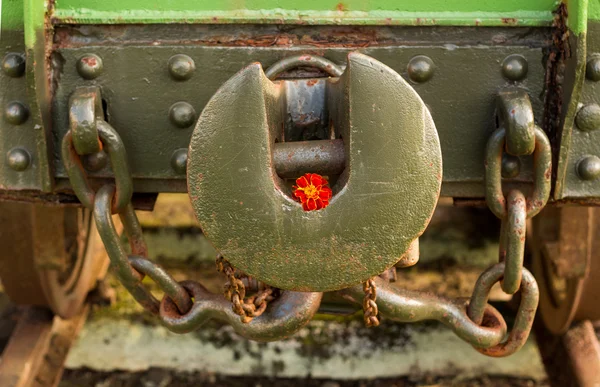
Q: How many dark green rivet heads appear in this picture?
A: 14